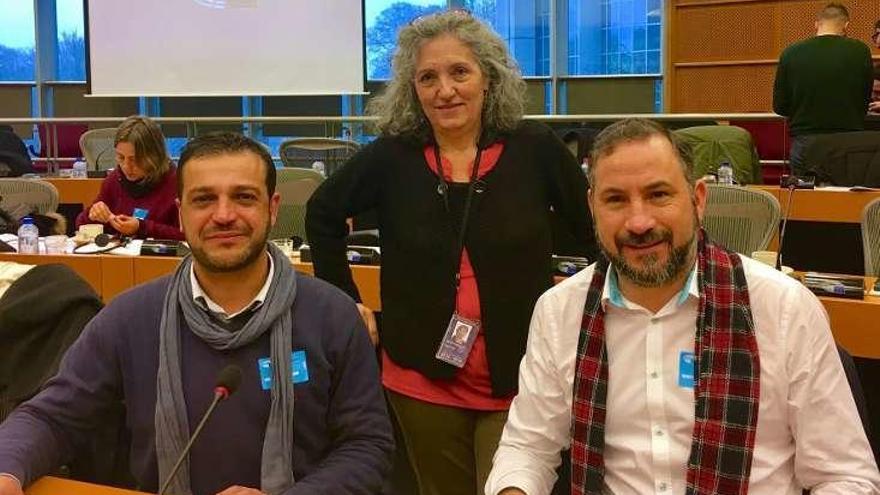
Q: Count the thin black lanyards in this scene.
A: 1